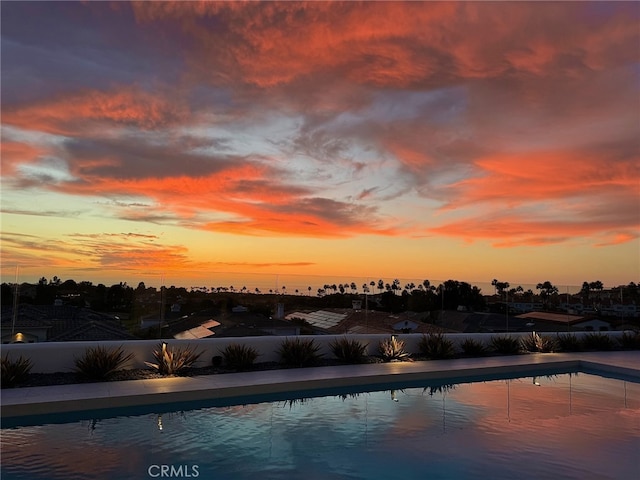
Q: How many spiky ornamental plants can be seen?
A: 14